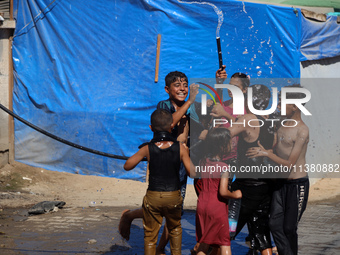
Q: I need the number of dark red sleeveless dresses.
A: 1